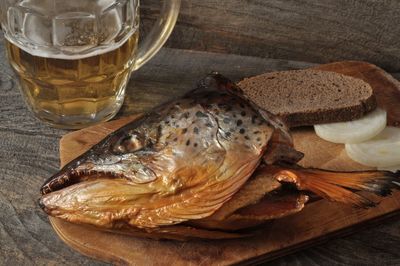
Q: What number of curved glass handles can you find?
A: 1